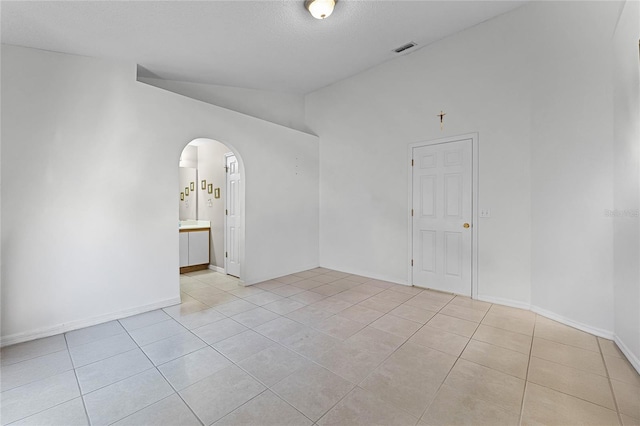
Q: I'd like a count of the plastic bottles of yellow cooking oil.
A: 0